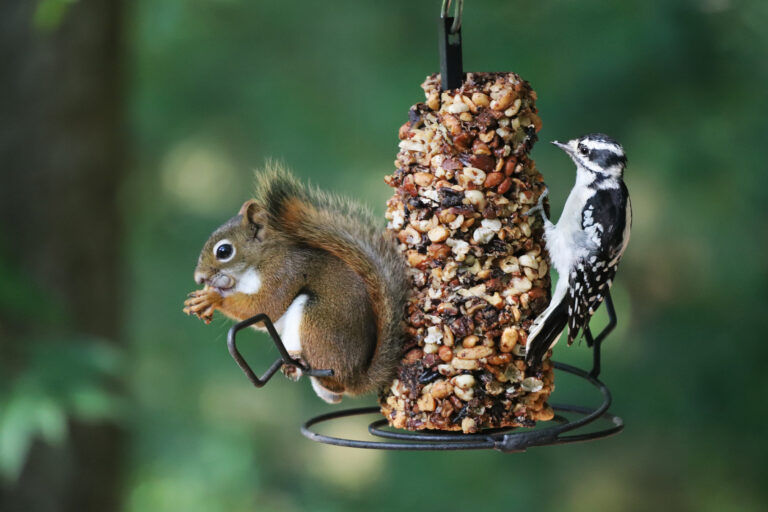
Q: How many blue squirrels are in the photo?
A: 0